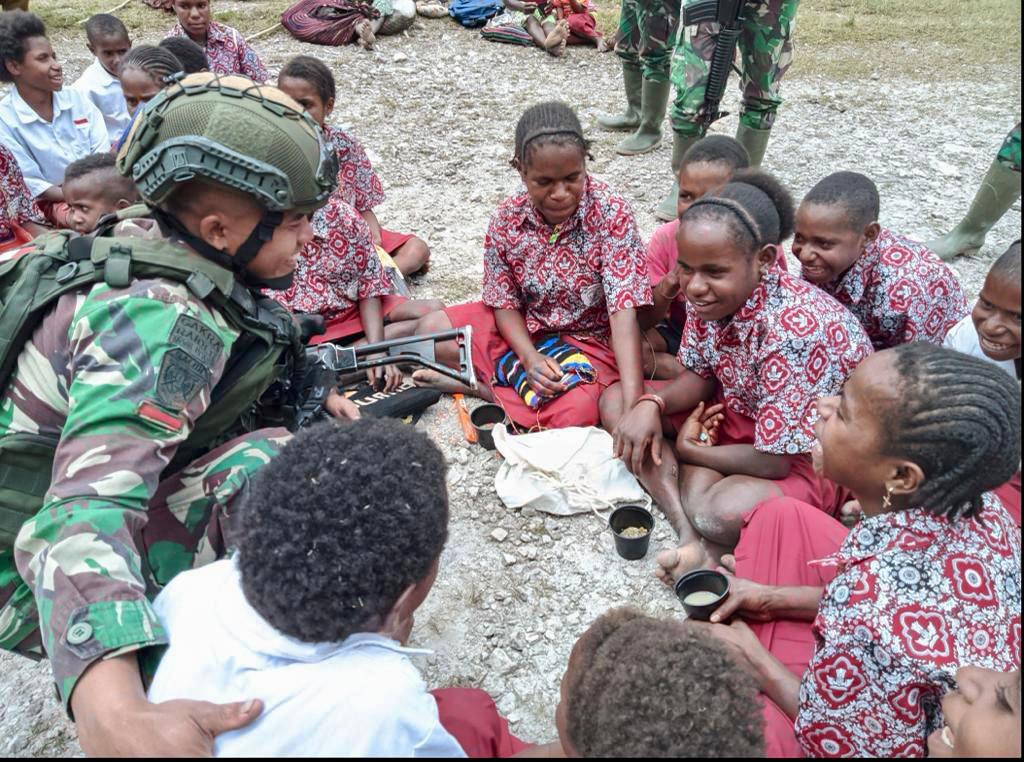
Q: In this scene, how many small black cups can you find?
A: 3